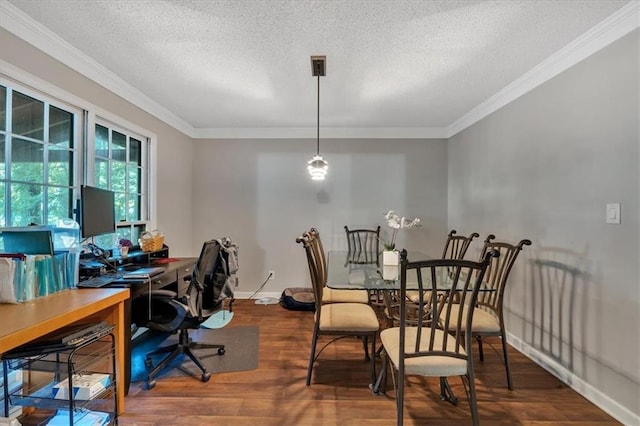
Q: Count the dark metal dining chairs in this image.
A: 6